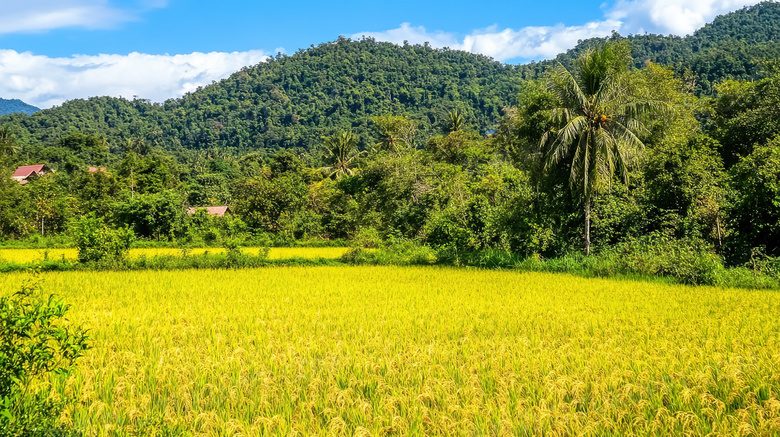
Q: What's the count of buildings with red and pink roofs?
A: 3